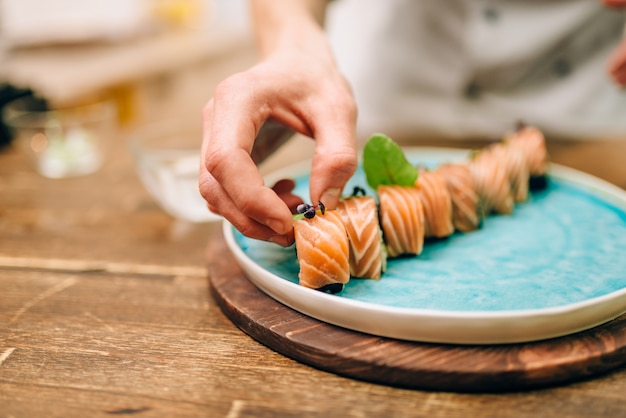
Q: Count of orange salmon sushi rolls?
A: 8